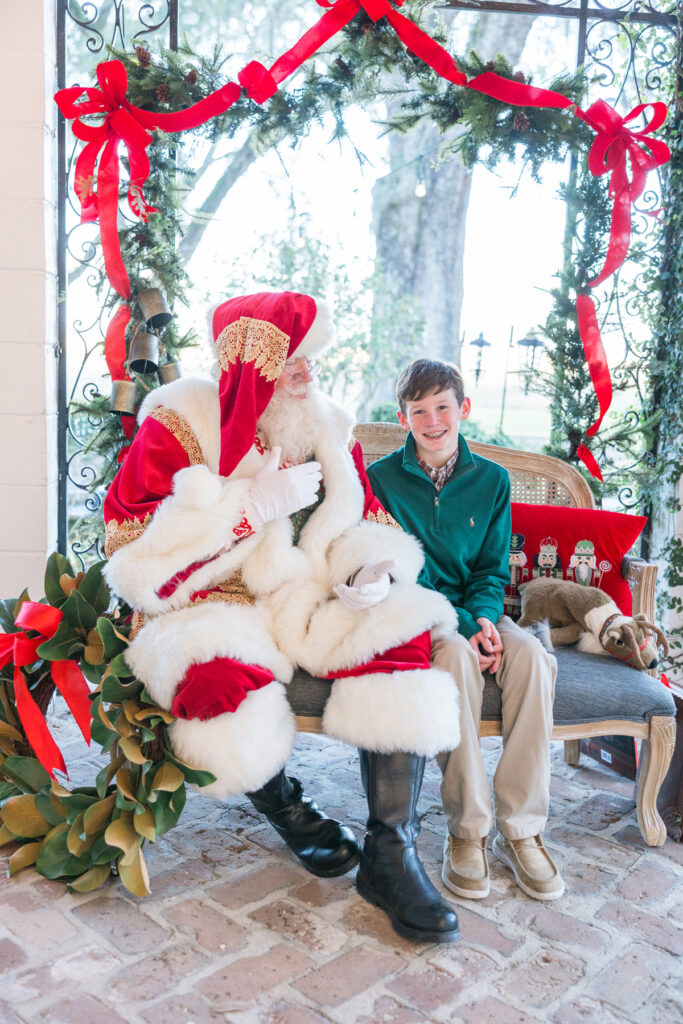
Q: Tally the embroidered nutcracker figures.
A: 3